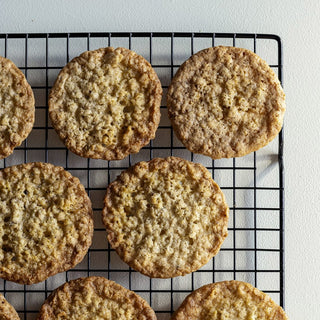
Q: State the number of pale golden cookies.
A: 8